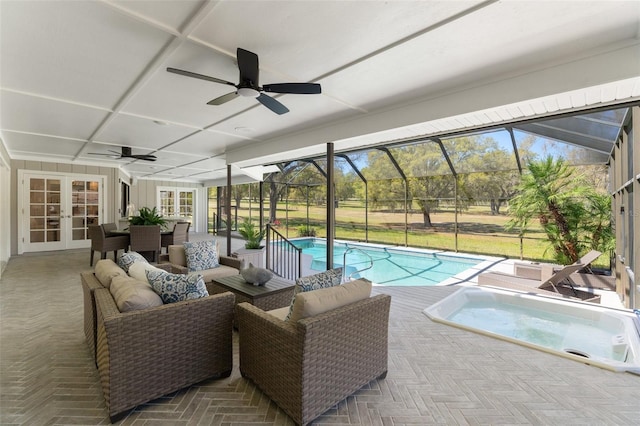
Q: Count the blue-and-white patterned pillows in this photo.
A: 4